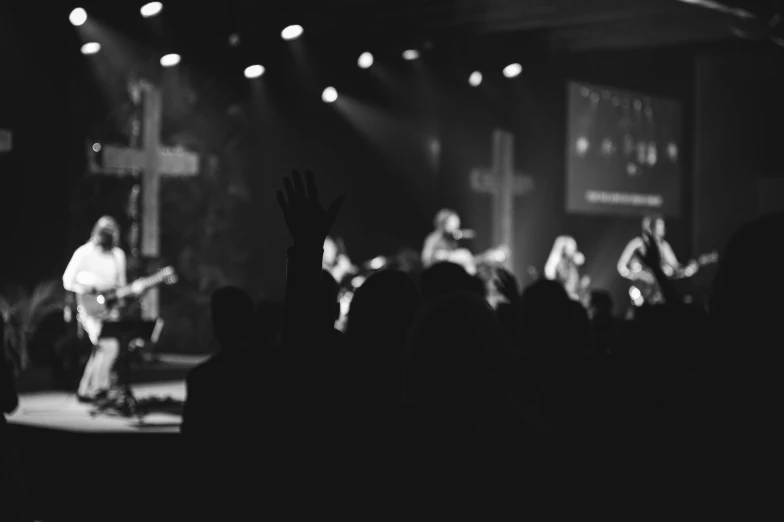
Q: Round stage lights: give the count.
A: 11